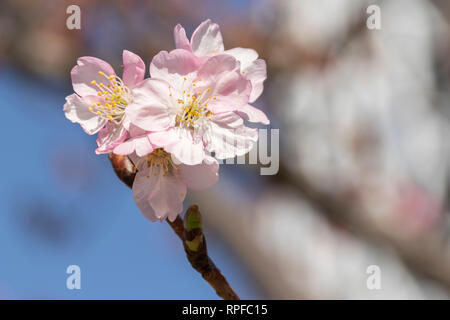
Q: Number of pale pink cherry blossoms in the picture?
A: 4